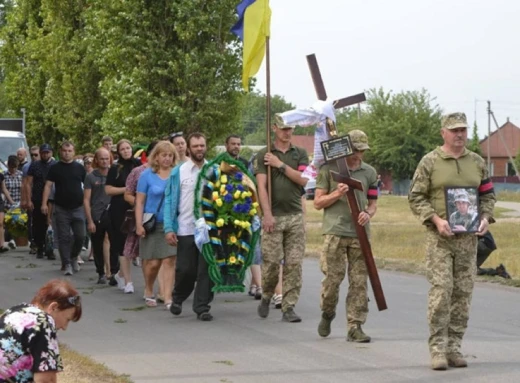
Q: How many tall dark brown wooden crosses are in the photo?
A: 1